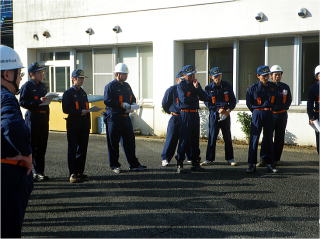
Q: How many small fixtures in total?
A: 6